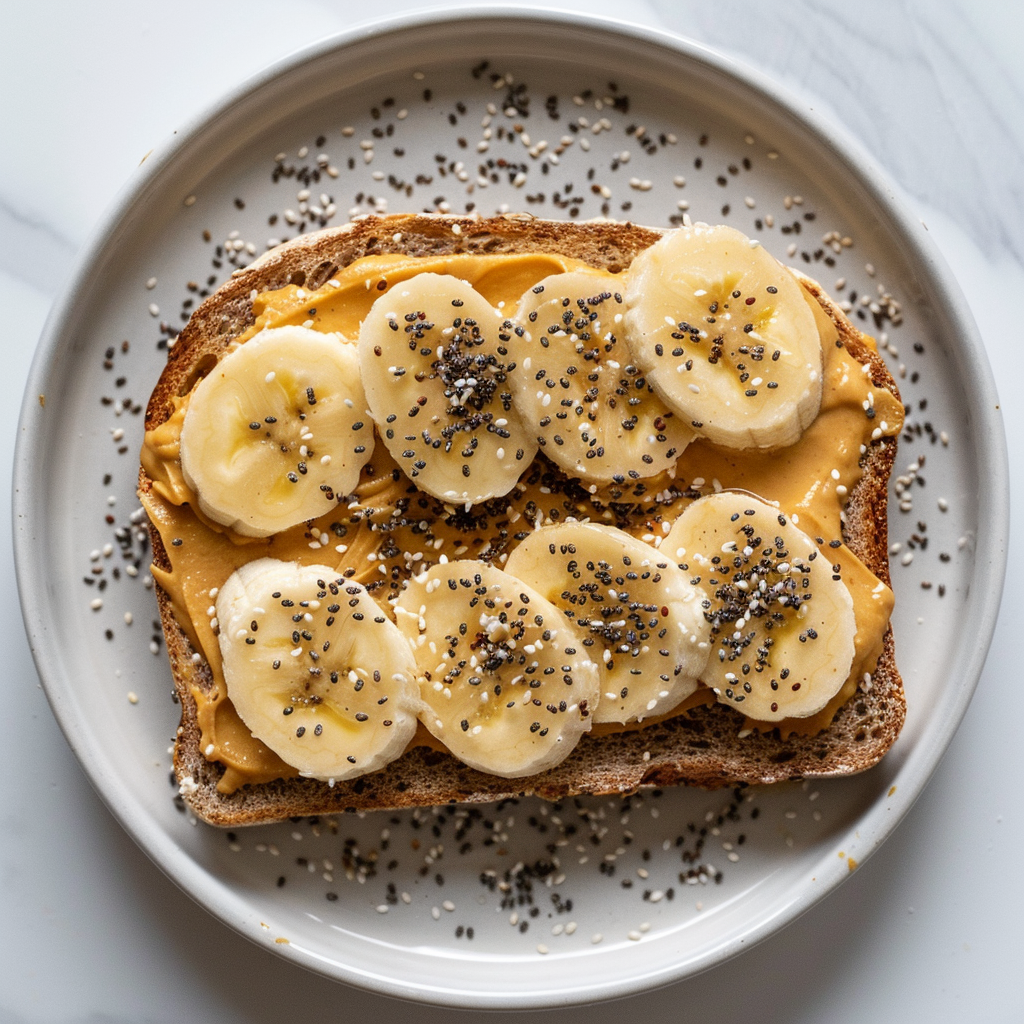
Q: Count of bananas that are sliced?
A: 8